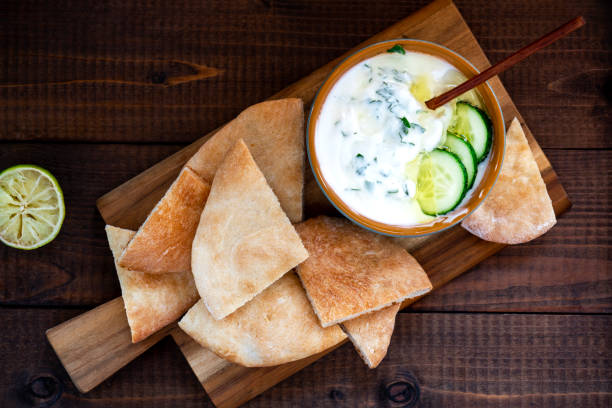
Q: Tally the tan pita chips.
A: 8